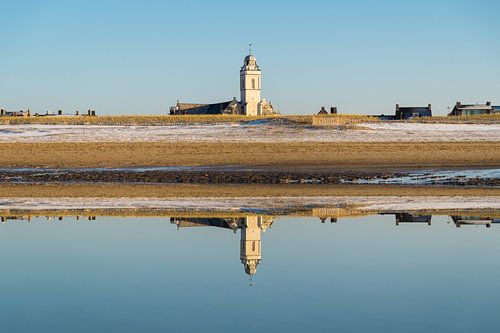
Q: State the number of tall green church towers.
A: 0